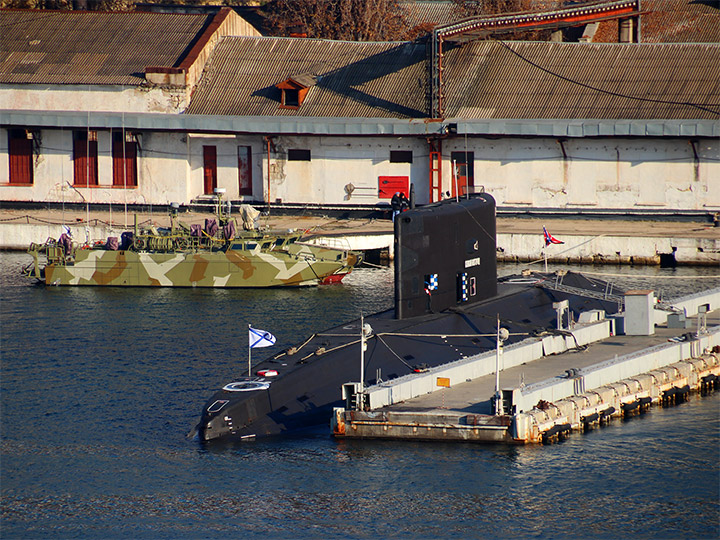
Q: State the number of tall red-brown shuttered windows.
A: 3